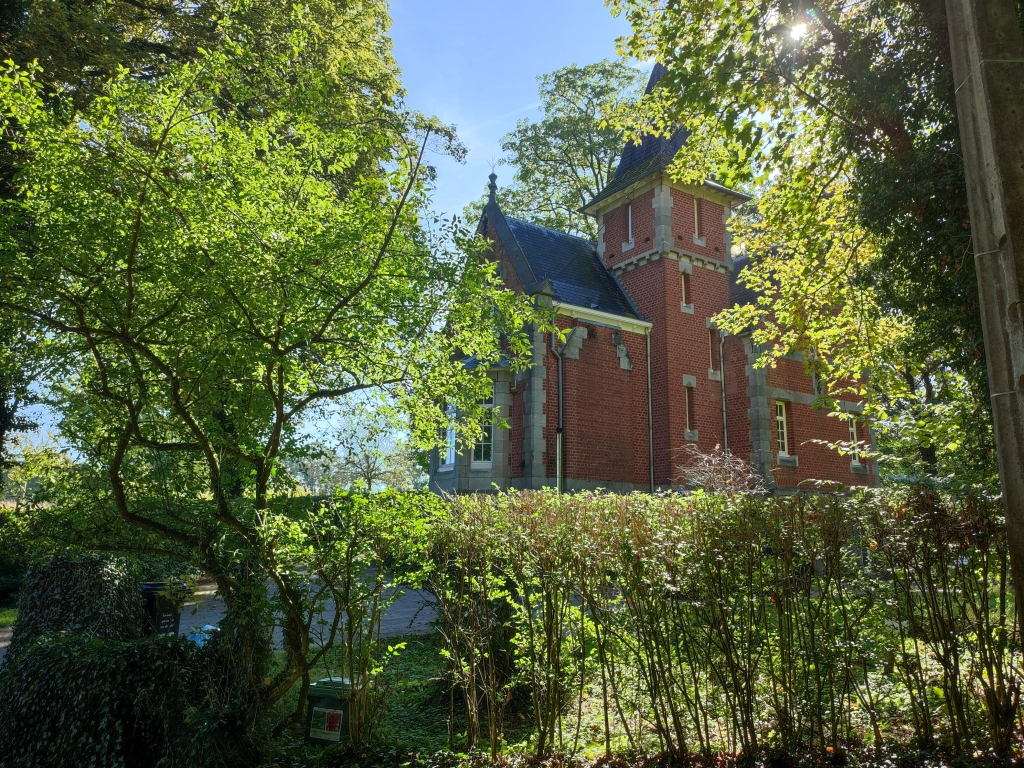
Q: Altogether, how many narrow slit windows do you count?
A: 5